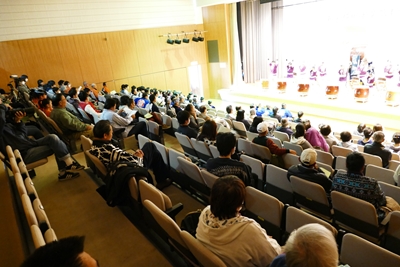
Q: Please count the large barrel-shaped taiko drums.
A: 6